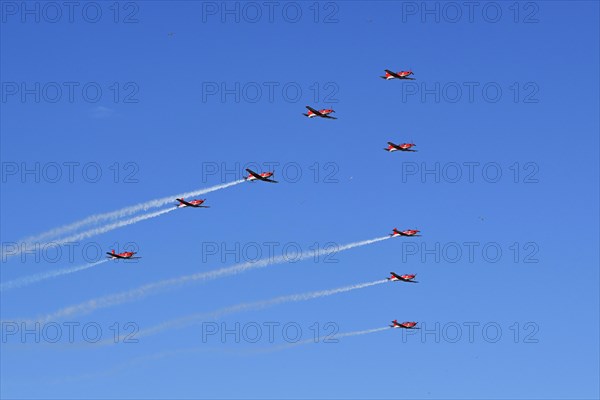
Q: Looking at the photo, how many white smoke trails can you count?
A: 6